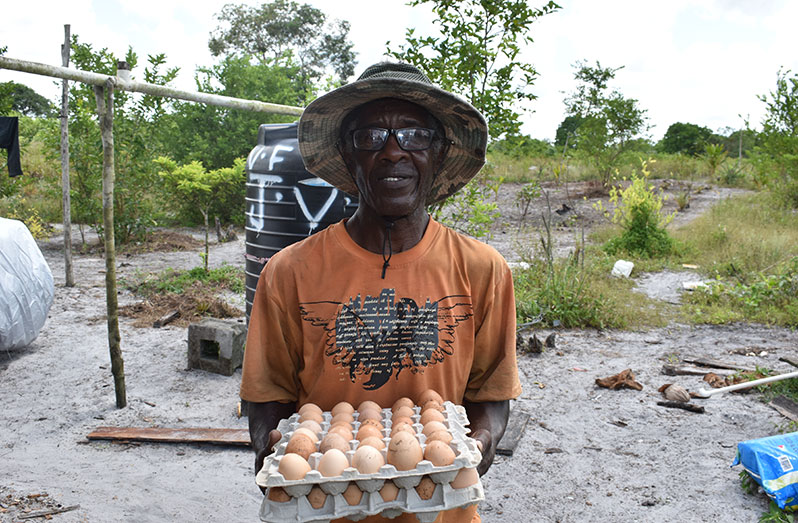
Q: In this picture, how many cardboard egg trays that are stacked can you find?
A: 2